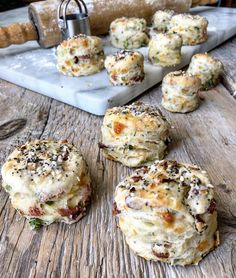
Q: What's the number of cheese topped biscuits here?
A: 11